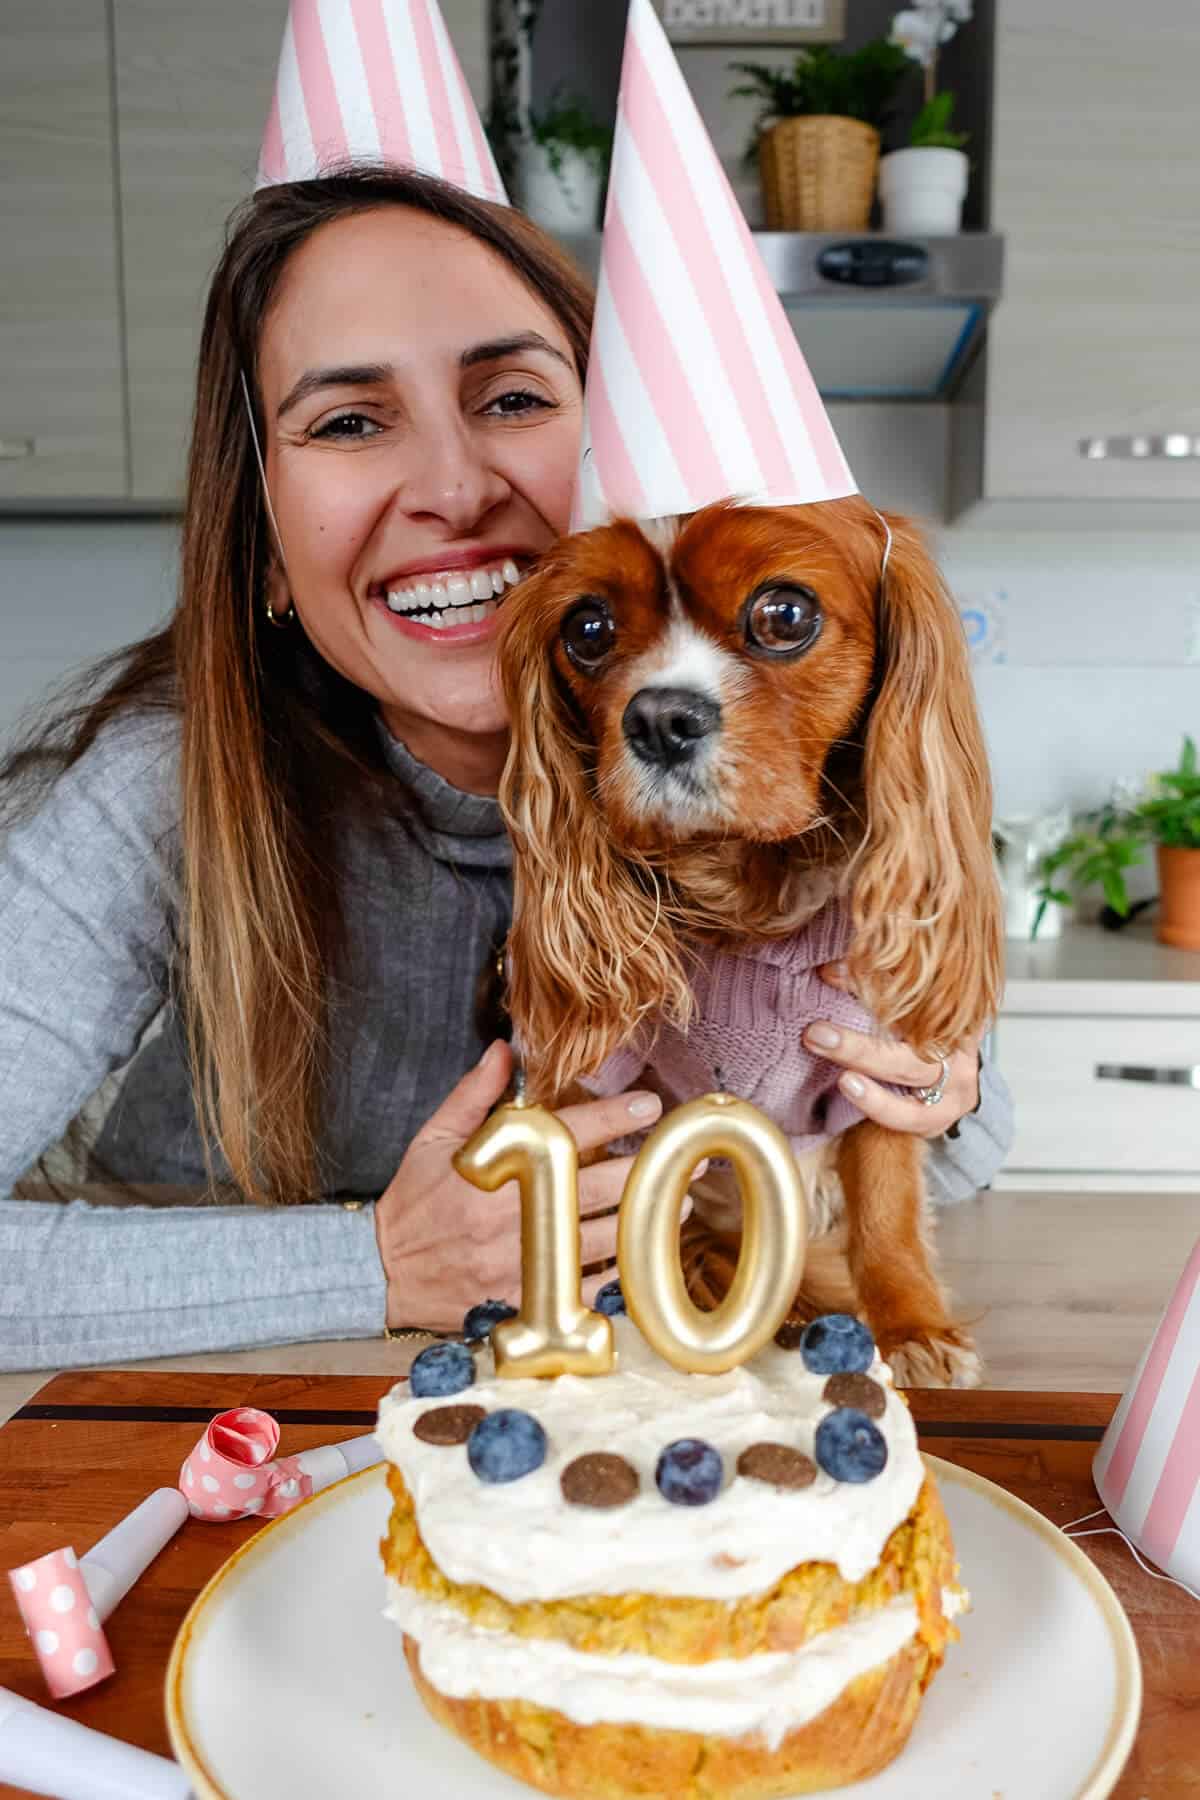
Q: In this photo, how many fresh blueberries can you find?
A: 7